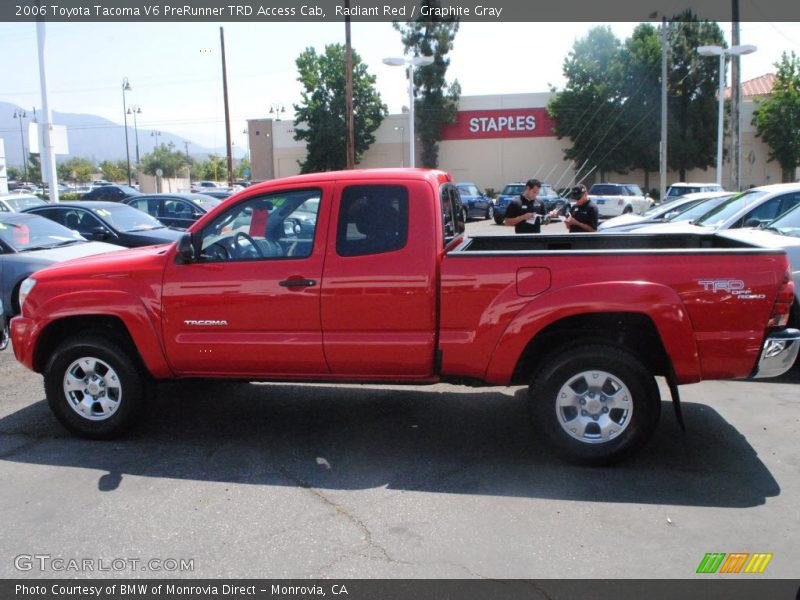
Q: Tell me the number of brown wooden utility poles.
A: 2